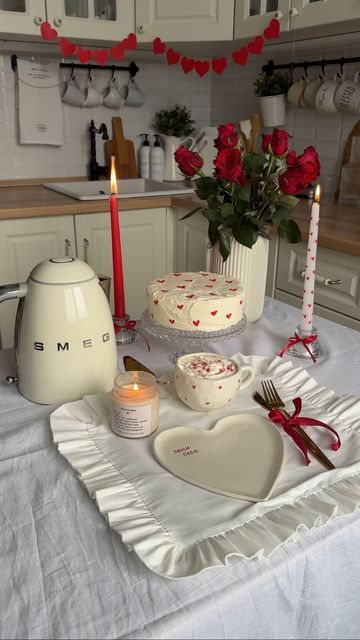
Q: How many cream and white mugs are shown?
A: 9